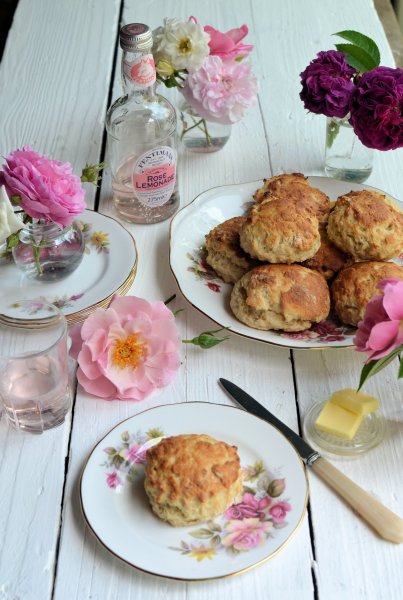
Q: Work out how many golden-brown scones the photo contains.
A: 8